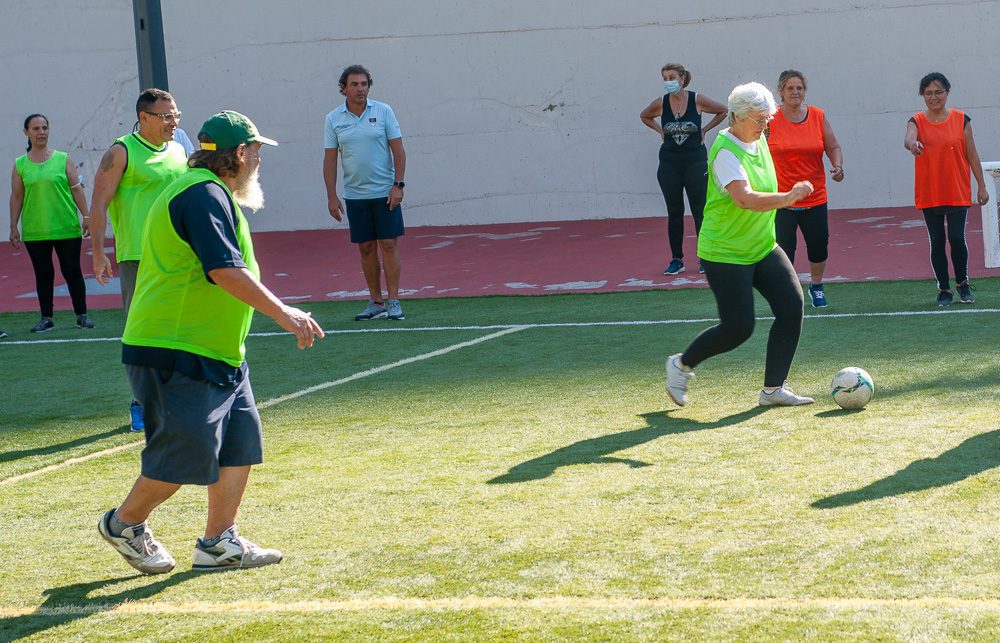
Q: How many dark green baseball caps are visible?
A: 1